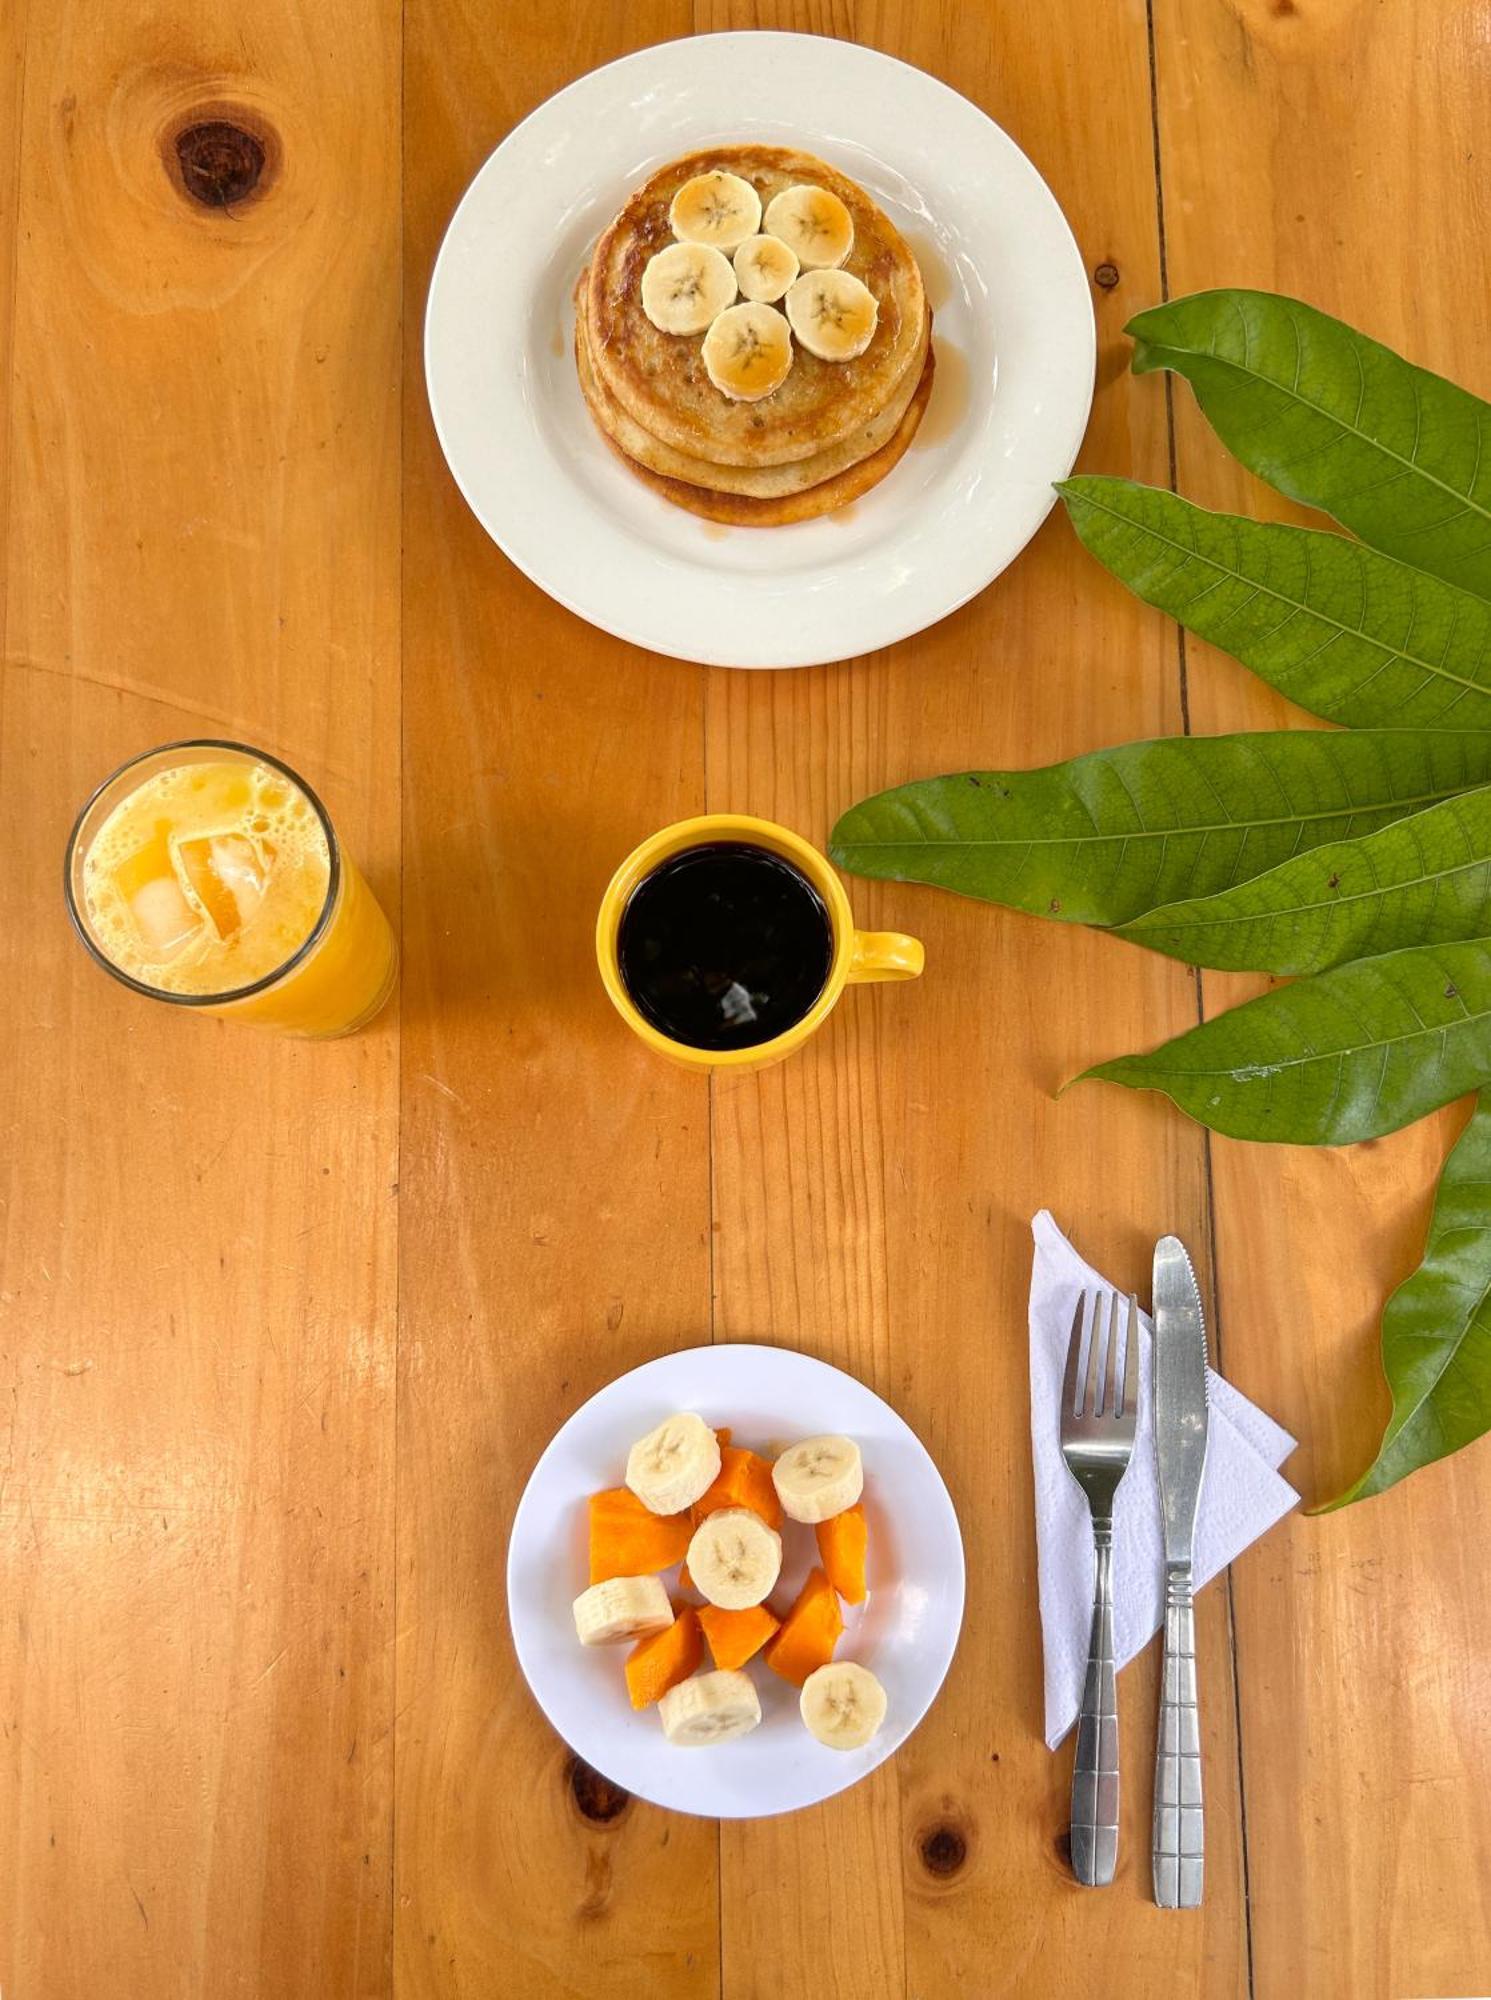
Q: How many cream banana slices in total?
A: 12